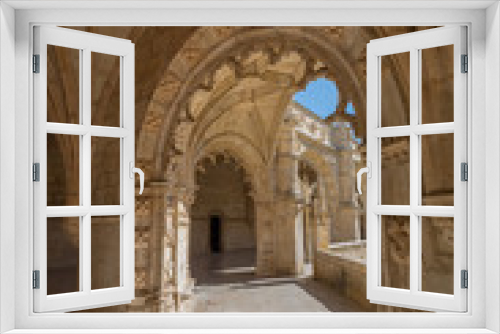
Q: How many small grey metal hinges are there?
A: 6